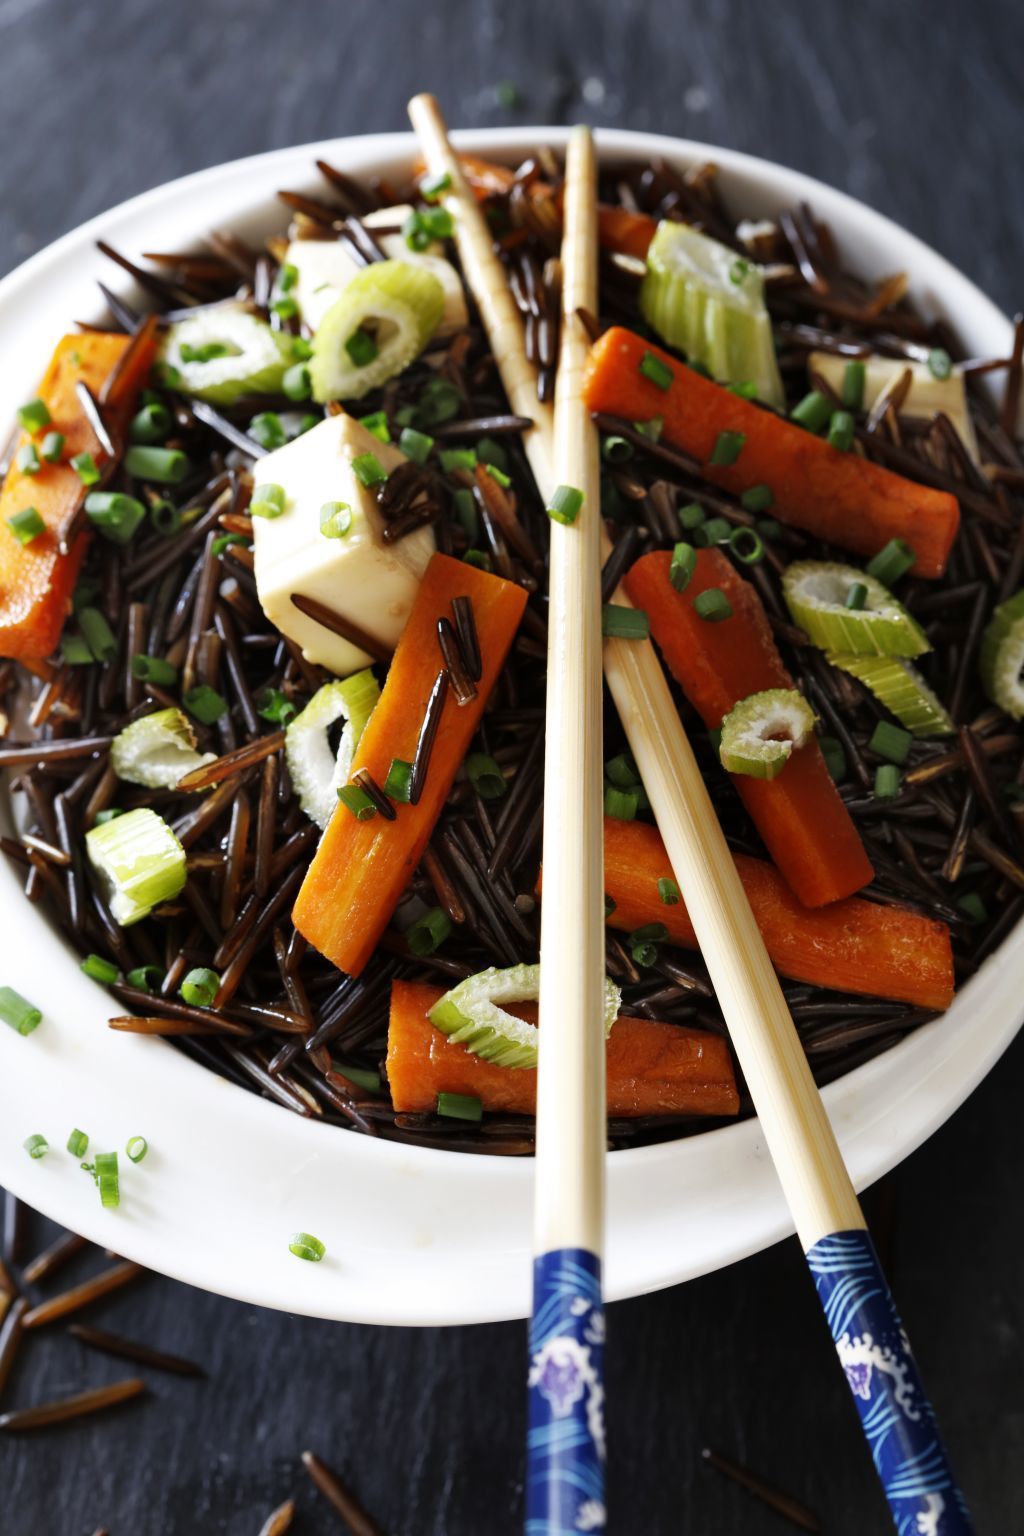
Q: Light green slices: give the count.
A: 11